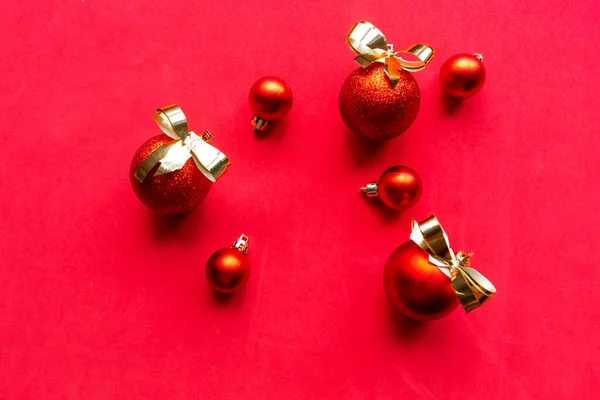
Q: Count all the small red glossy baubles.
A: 4